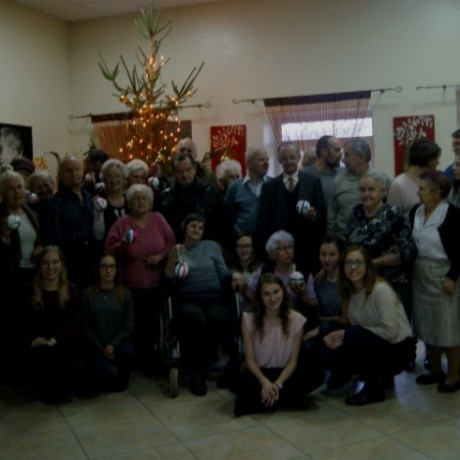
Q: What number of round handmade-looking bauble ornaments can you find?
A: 9